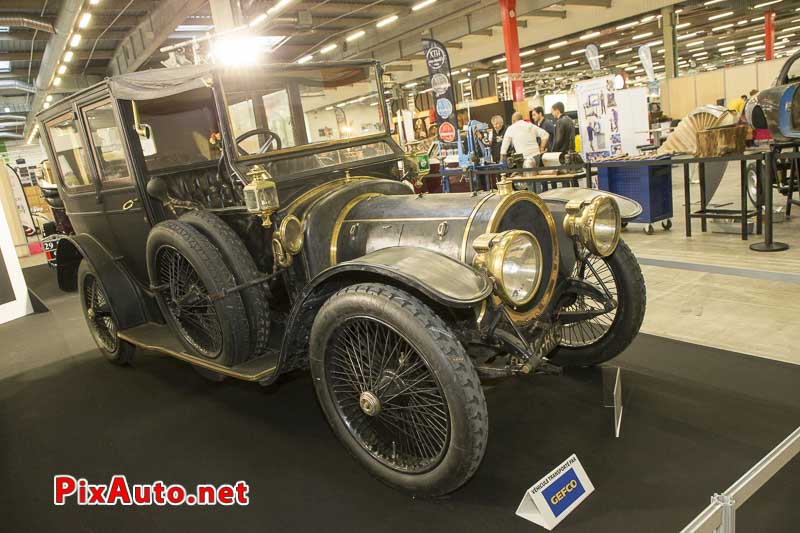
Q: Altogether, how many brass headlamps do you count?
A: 2